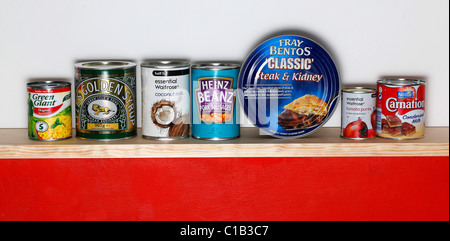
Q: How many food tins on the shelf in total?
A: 7